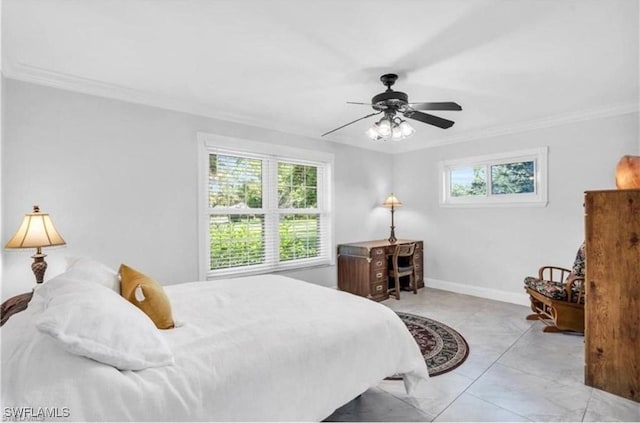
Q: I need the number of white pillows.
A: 2